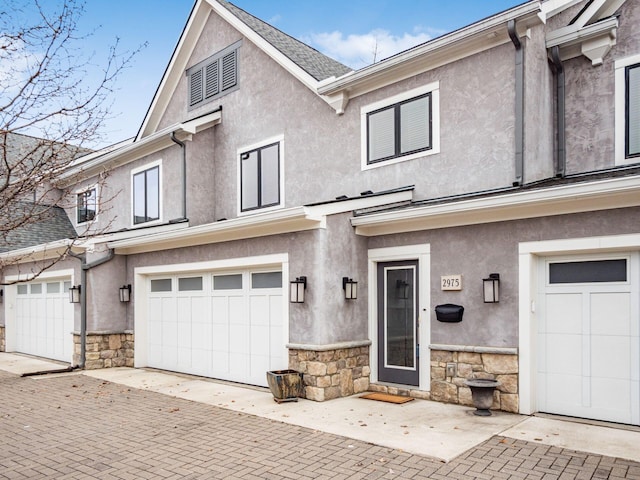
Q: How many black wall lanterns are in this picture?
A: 5